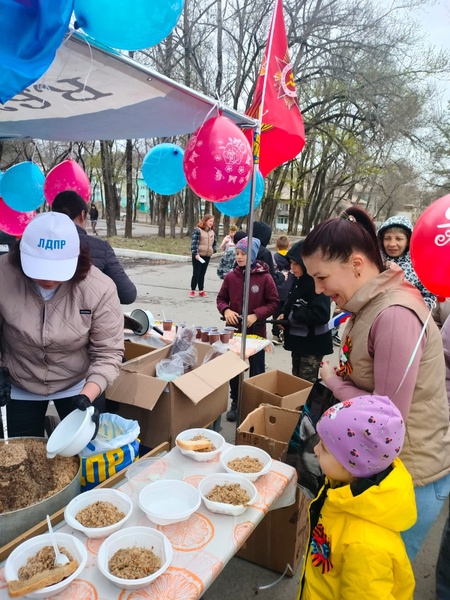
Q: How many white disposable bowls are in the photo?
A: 8